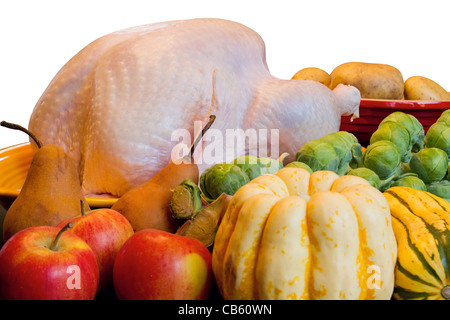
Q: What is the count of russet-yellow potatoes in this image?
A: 3